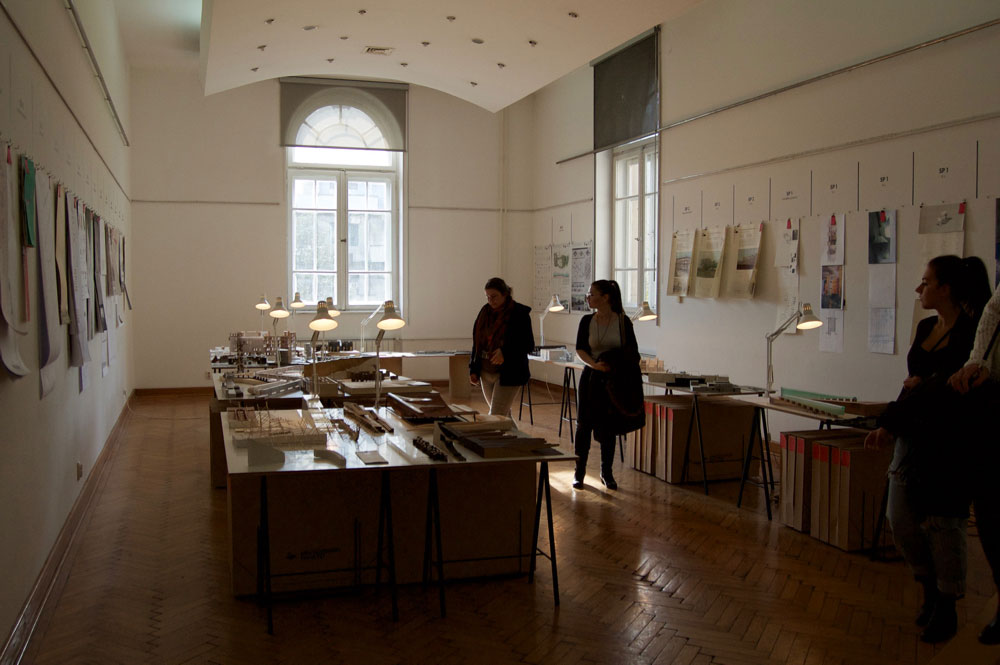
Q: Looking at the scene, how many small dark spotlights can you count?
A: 13